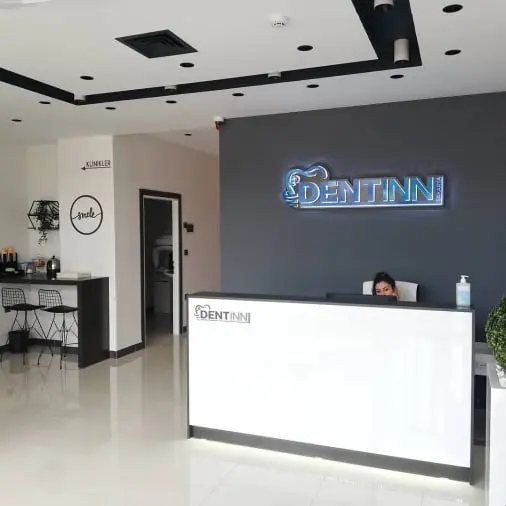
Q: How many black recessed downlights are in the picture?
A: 13